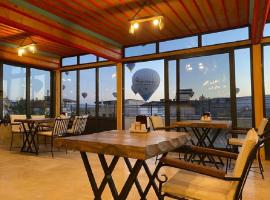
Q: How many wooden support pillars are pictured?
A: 3